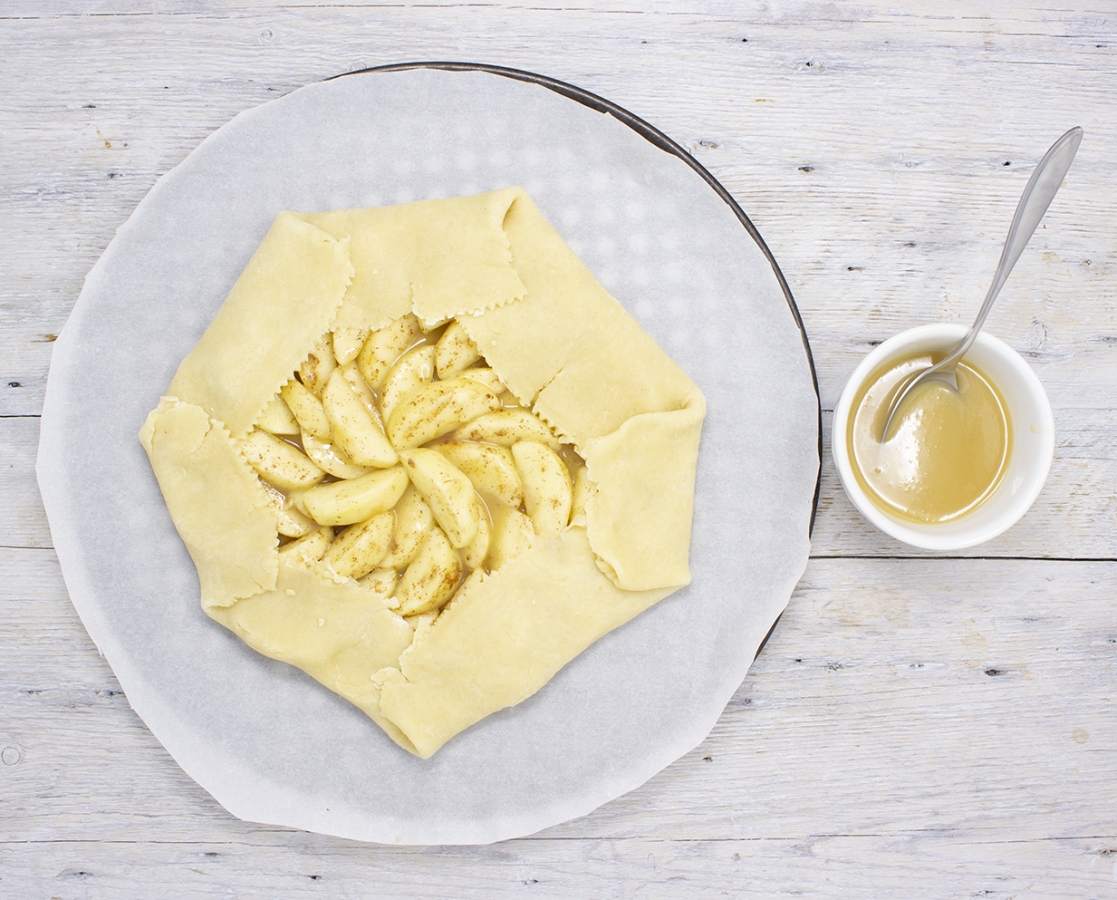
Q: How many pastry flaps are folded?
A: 7